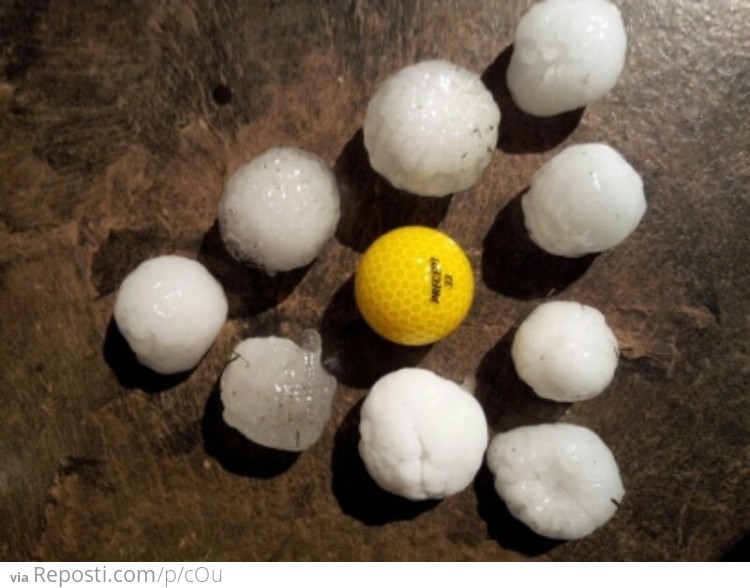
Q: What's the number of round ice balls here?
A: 9